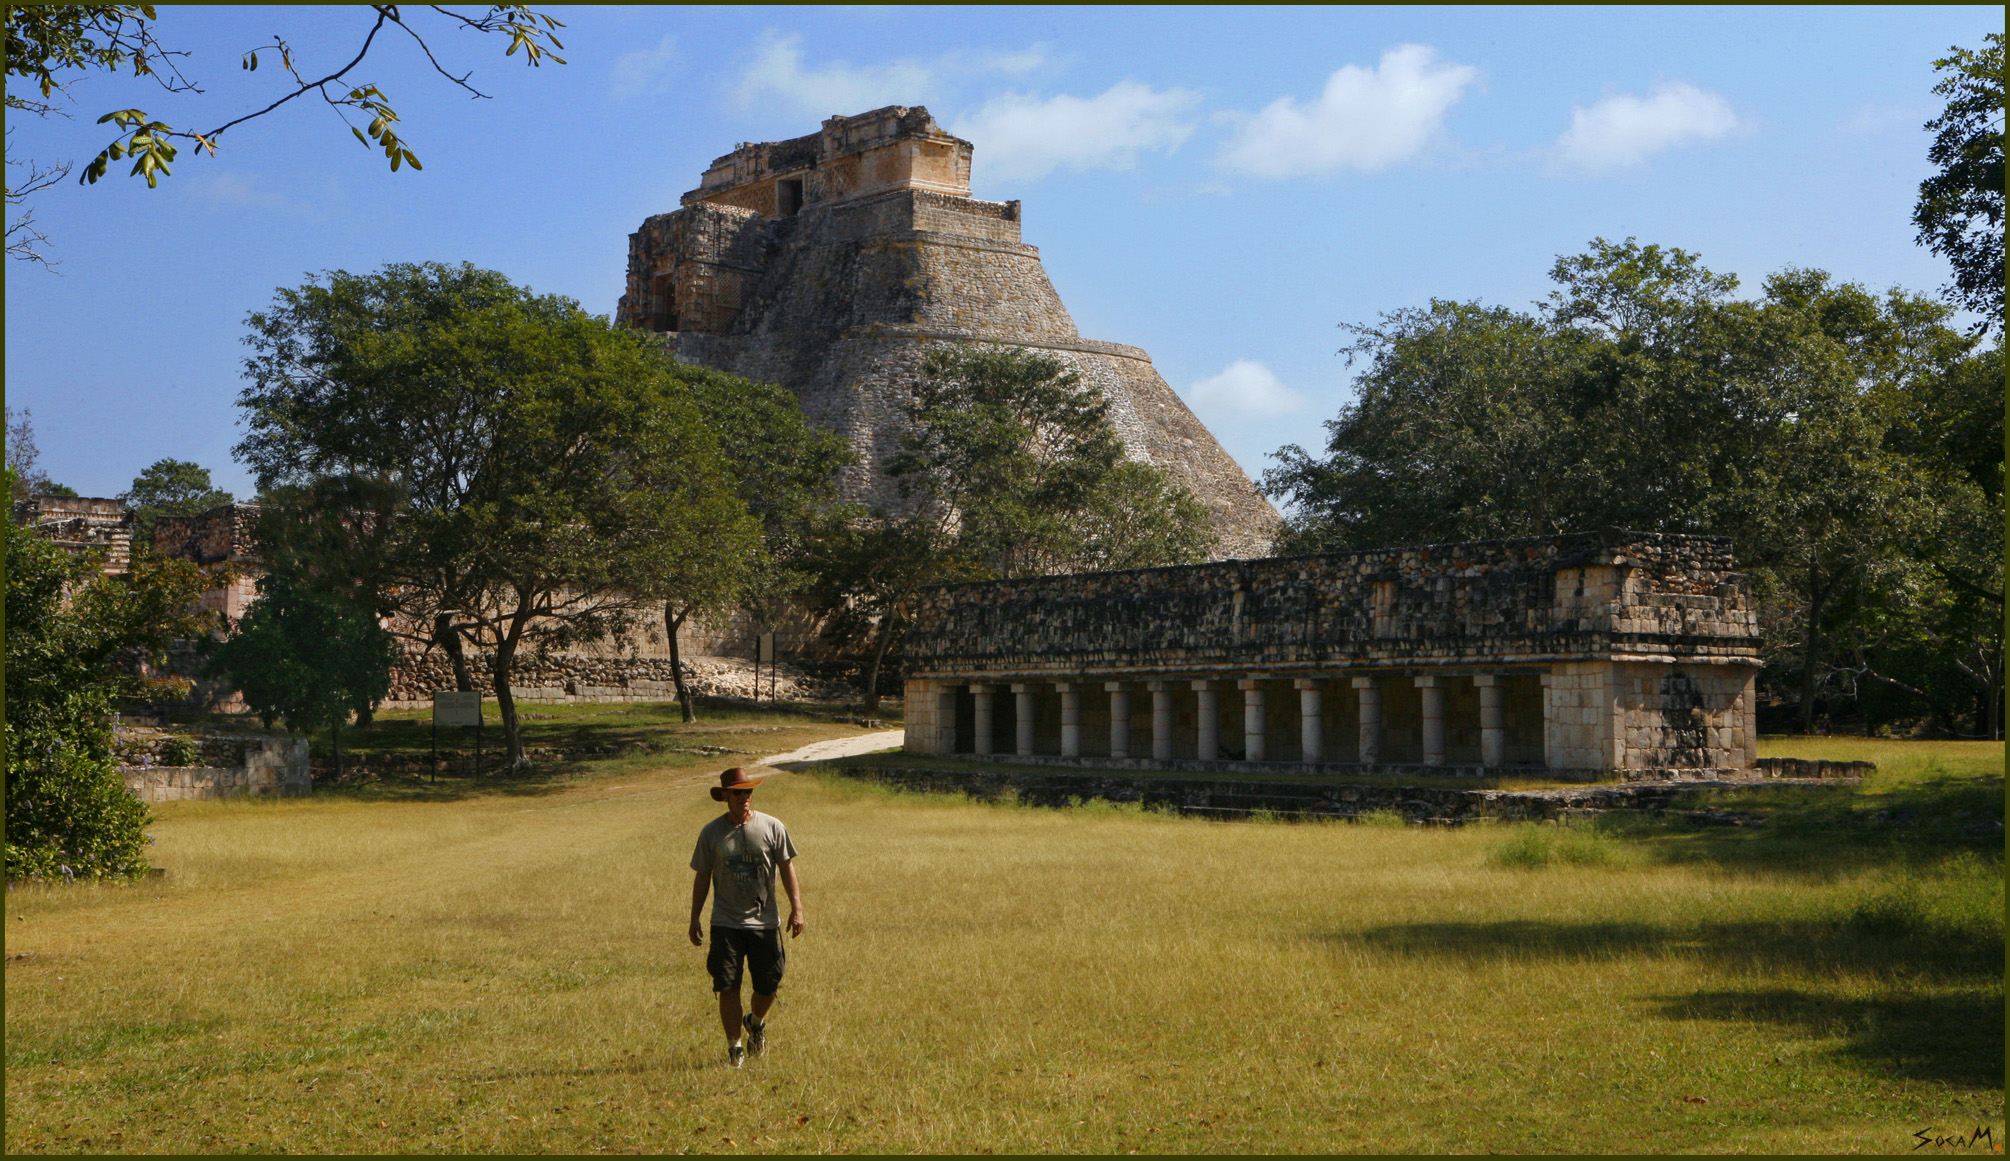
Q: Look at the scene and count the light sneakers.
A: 2